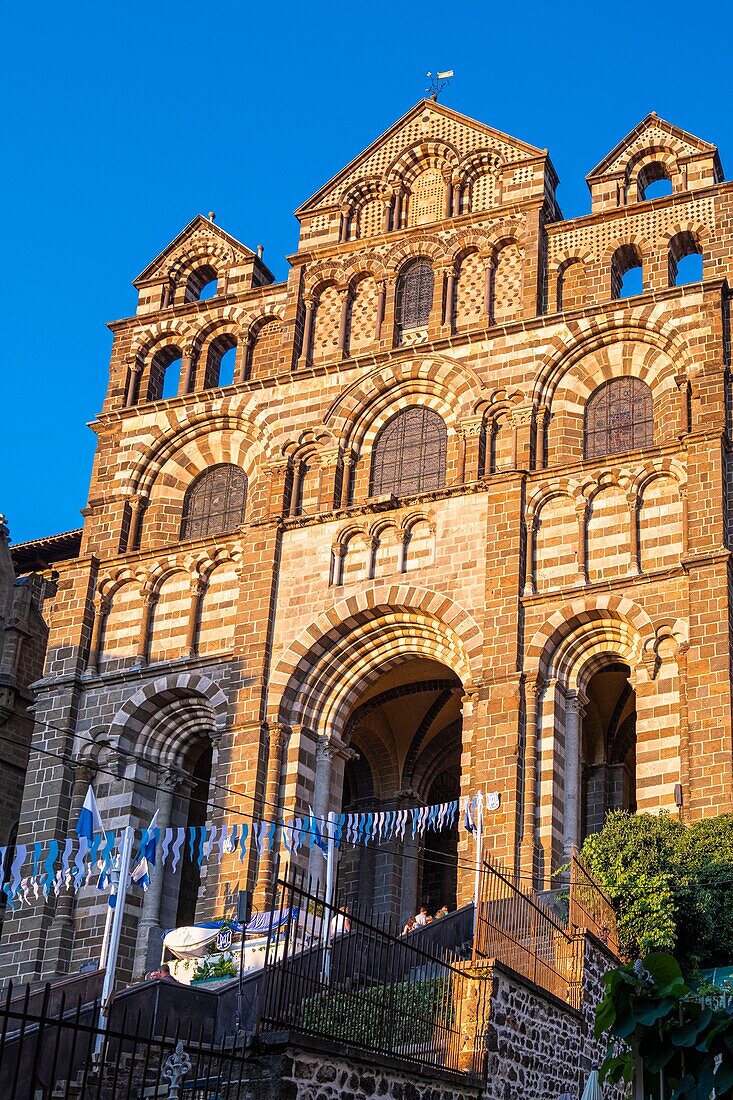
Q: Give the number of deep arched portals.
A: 3